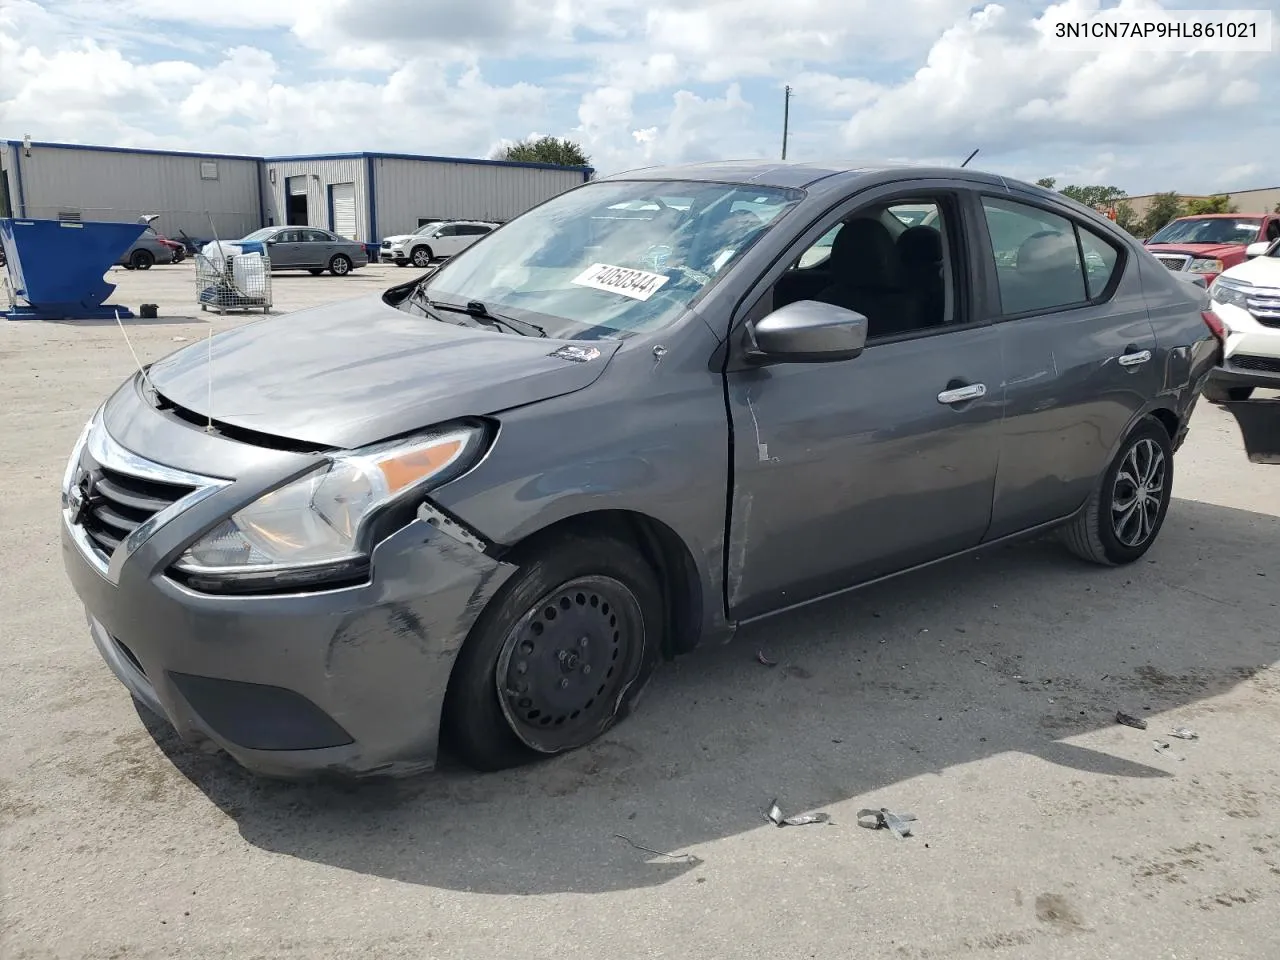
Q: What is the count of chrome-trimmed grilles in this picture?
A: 3